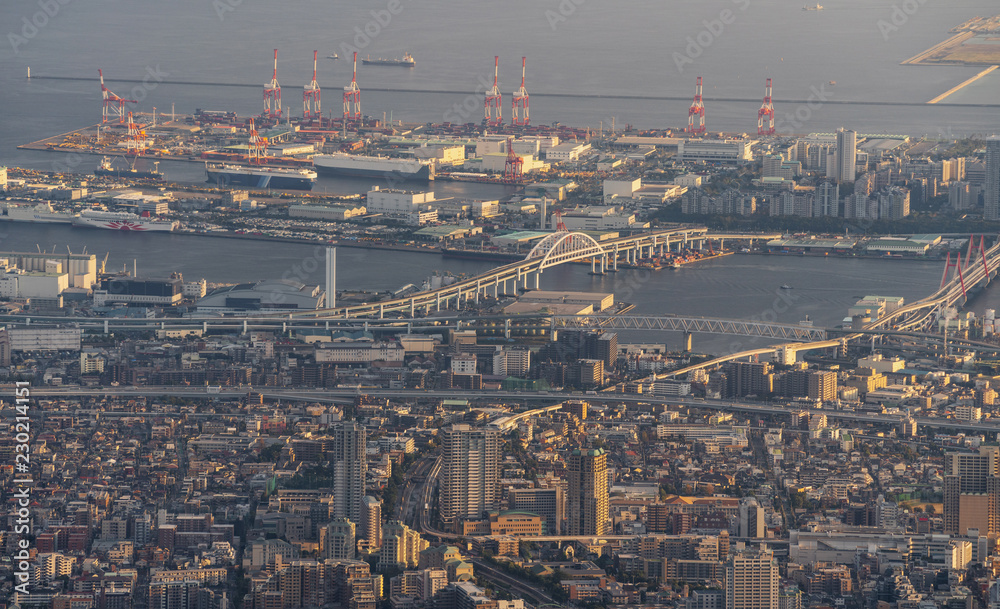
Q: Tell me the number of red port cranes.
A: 12